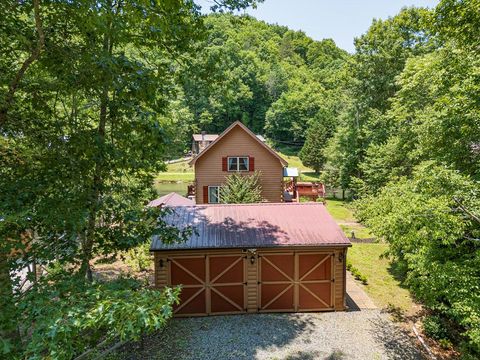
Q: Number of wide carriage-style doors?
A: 2